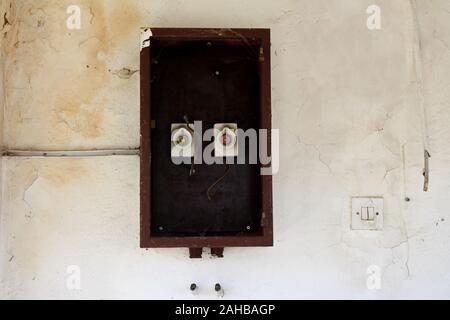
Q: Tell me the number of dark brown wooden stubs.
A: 2